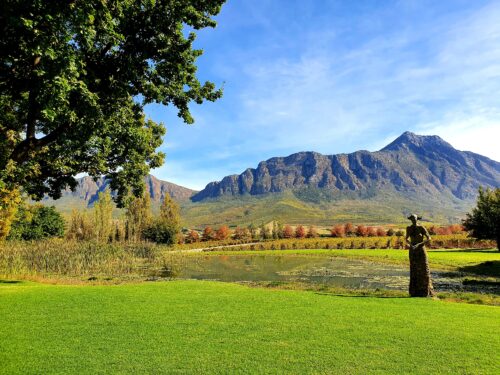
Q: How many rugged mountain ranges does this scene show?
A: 2